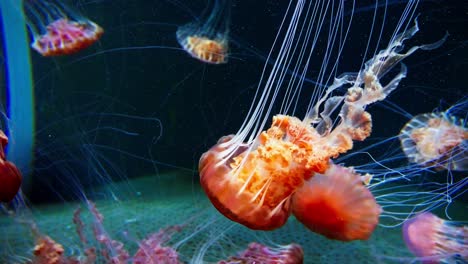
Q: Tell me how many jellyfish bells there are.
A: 8